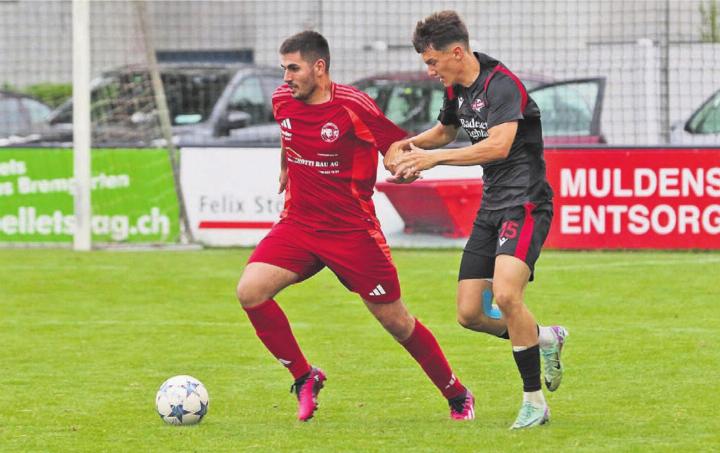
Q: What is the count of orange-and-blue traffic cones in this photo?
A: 0